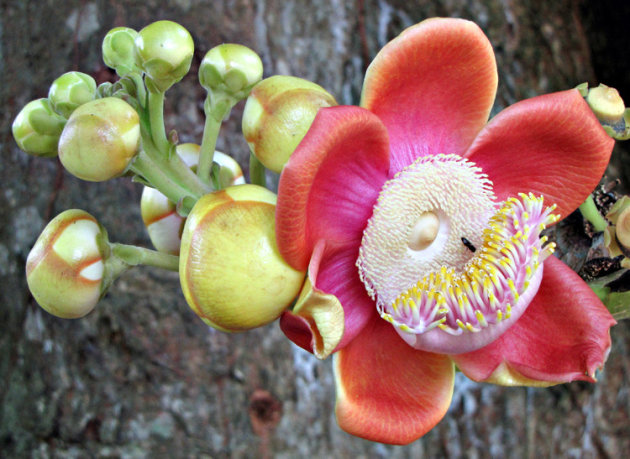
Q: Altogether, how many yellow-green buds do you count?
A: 10